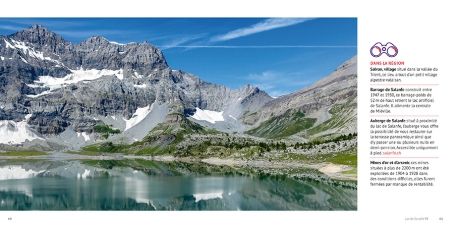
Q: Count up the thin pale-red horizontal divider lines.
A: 3